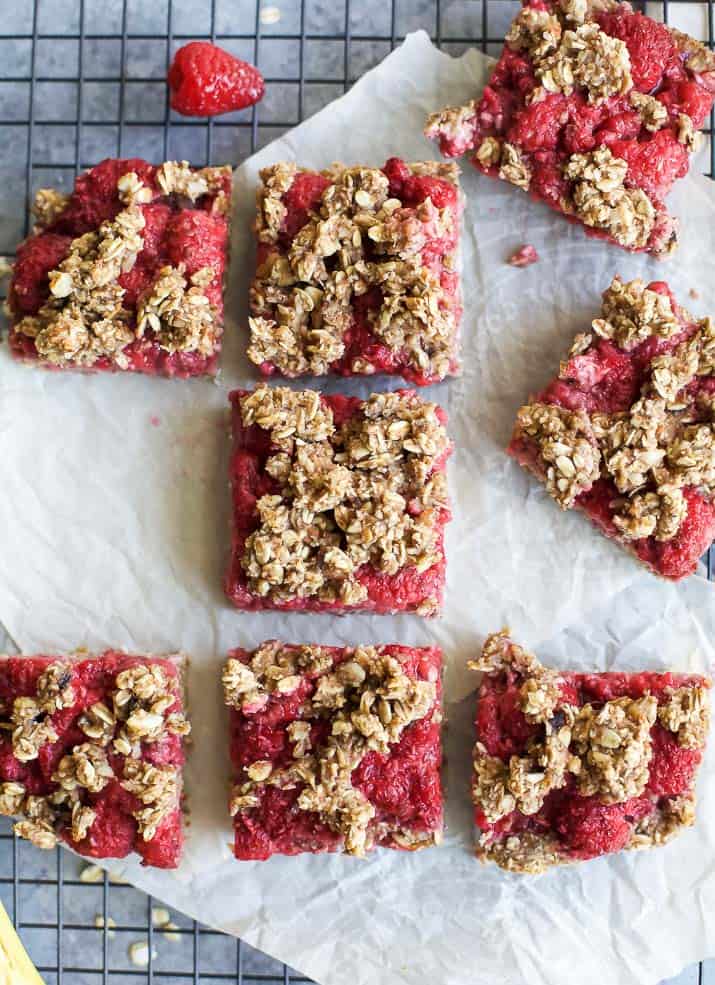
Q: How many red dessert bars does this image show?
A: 8